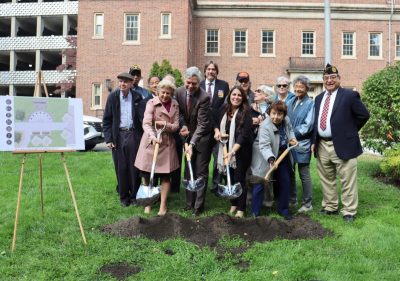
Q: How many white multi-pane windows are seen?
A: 11